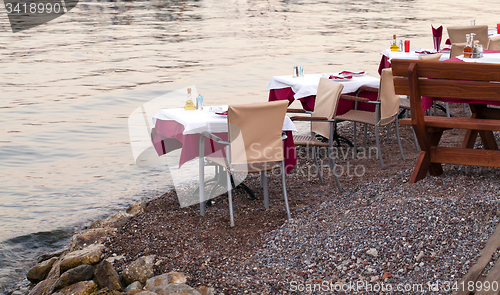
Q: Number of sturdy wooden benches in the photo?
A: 1